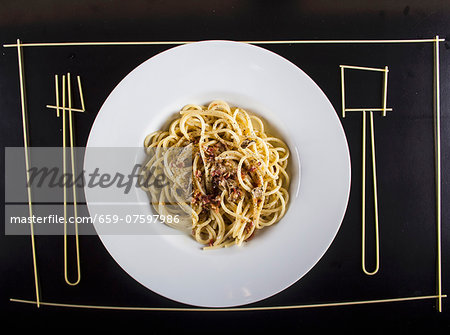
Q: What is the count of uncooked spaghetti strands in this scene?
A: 13